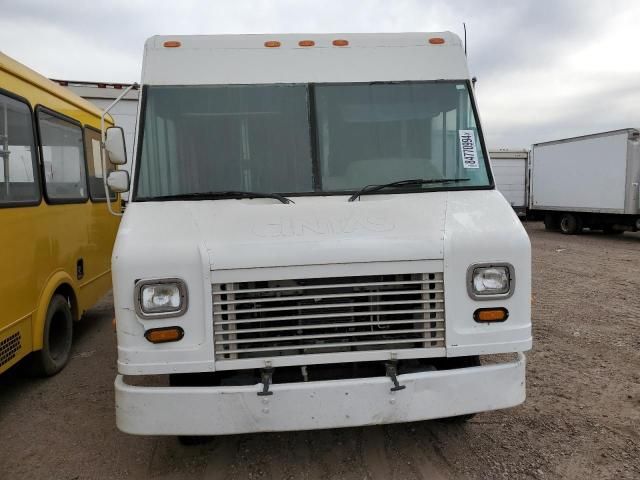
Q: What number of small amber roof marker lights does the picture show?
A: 5